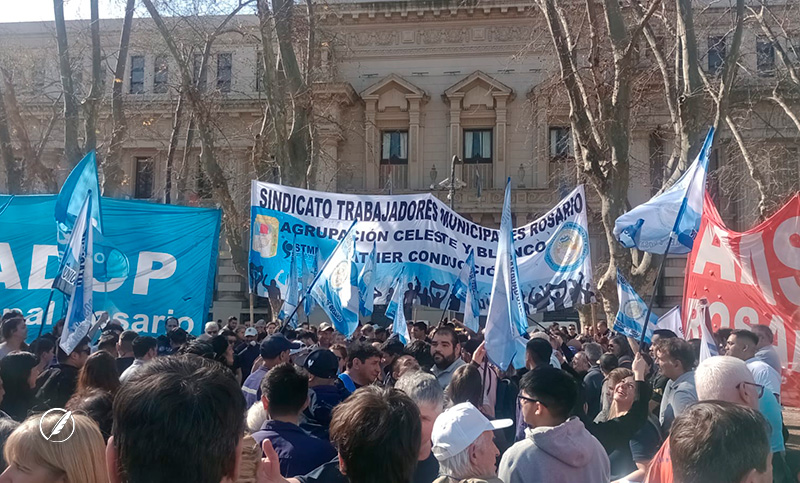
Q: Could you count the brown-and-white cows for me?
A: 0